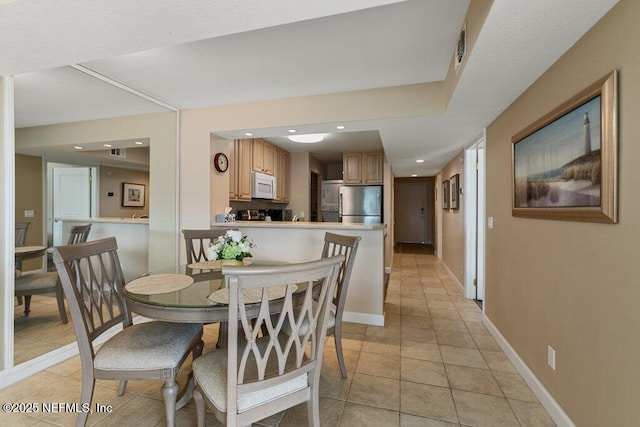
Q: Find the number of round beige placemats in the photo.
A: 3